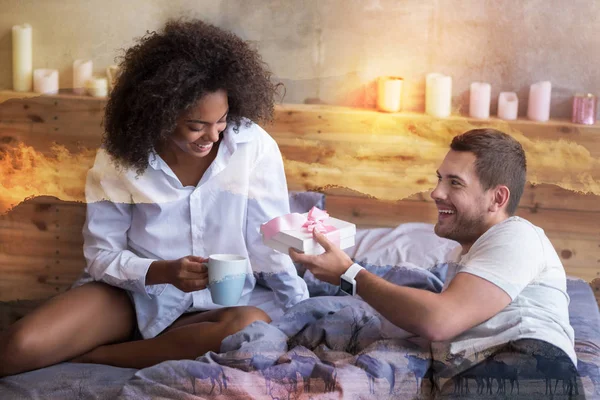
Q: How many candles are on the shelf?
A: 11